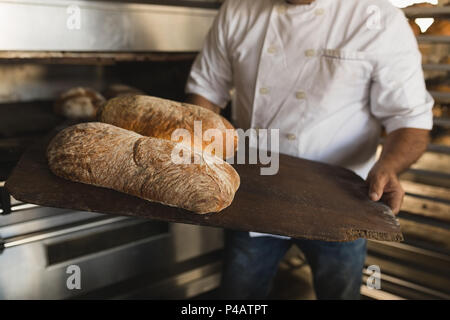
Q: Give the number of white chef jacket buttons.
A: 7